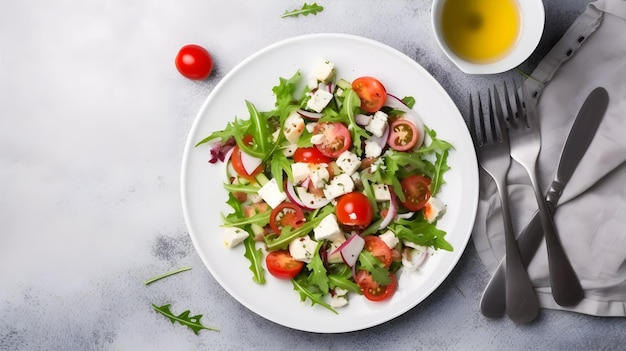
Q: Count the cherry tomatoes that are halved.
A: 8